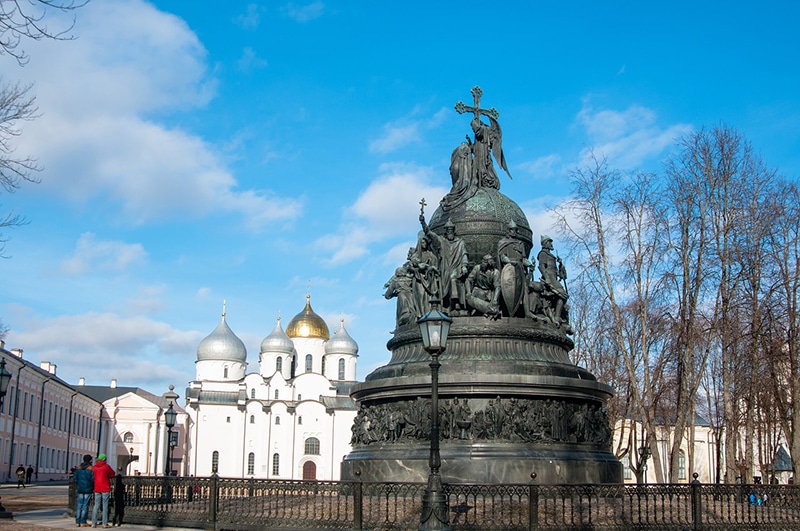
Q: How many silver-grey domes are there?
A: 3